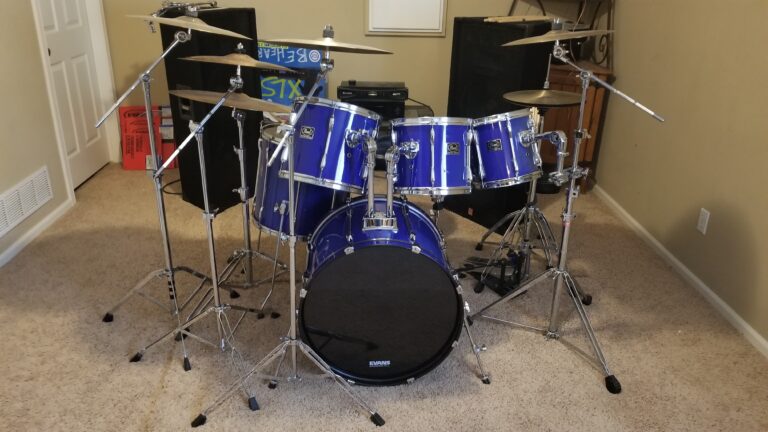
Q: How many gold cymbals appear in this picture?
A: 6